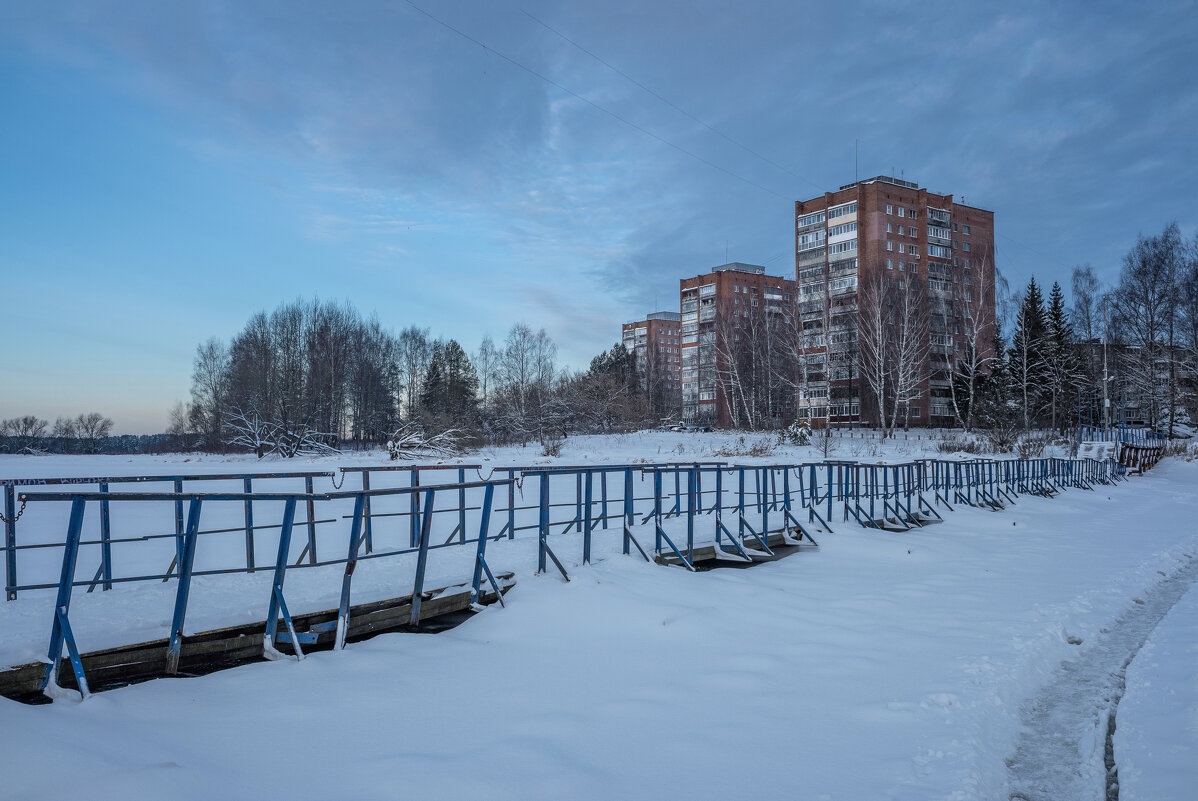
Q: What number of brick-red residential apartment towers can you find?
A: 3